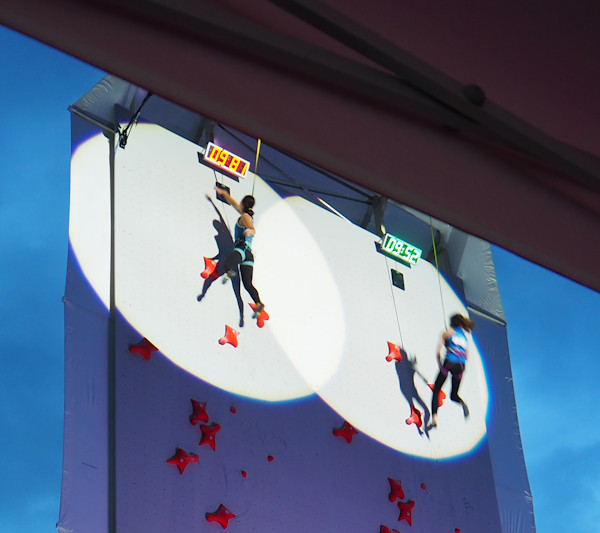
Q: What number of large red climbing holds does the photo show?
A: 15